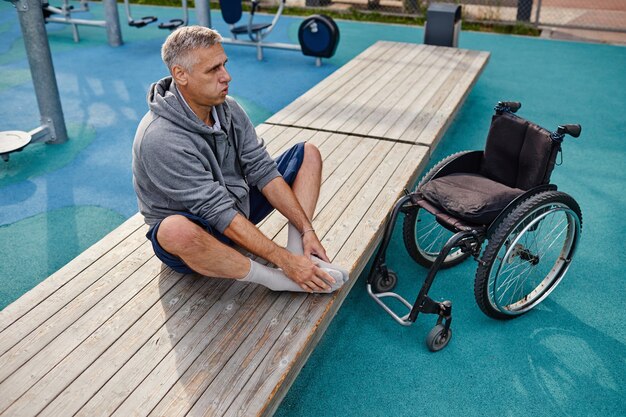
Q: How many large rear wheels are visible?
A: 2